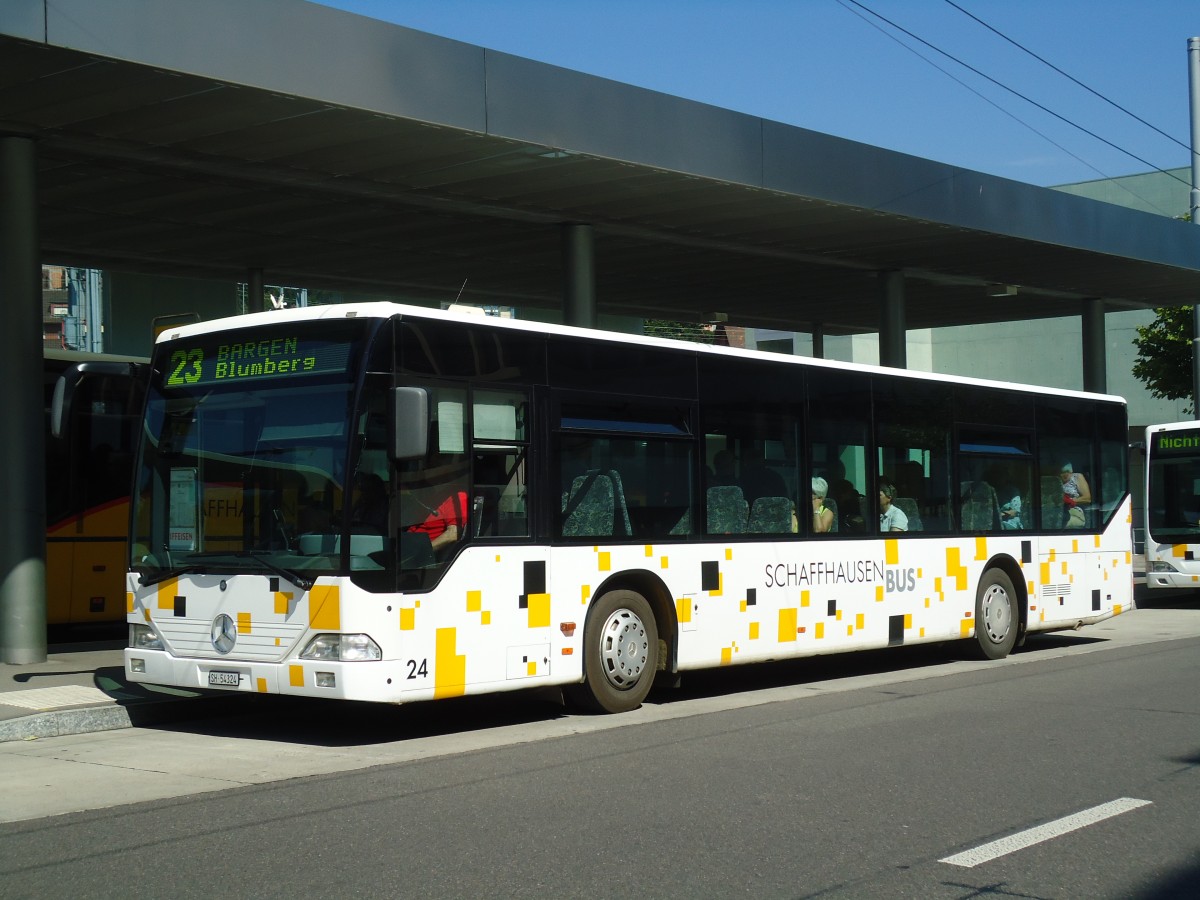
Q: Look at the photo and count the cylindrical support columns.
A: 6